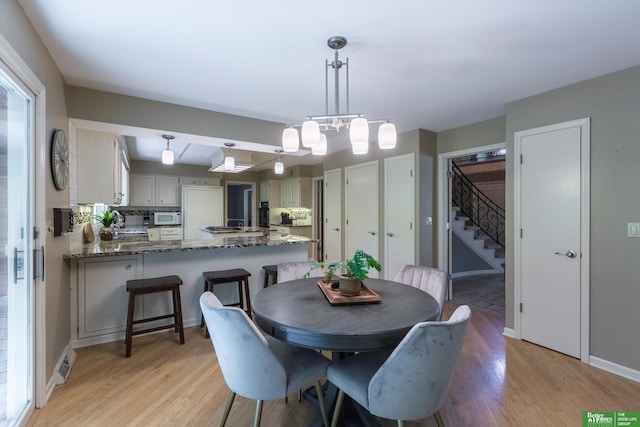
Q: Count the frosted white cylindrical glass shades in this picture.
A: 9